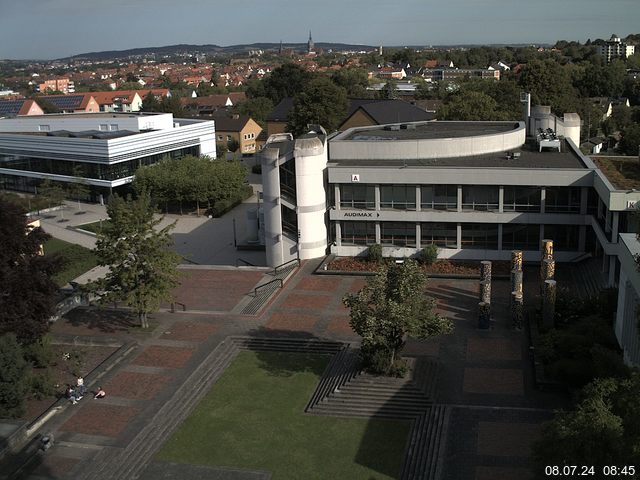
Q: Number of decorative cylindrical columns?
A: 9